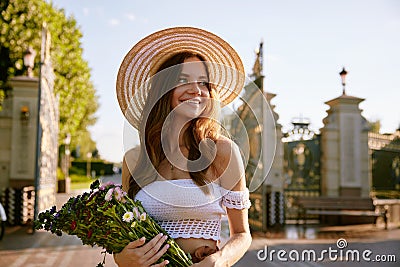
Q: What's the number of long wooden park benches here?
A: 1